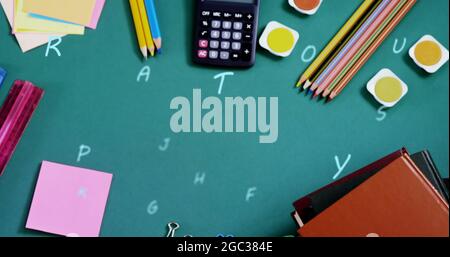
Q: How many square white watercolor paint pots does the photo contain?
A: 4